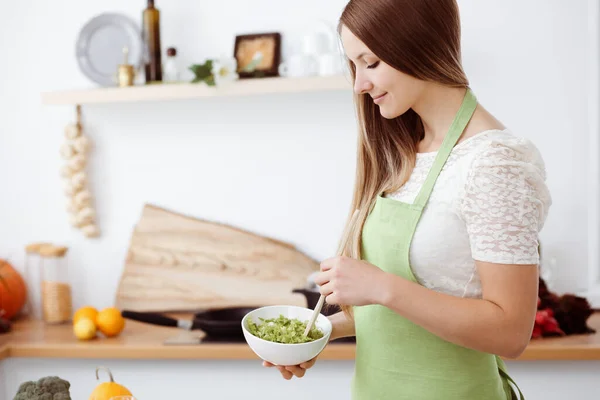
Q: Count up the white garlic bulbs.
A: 12